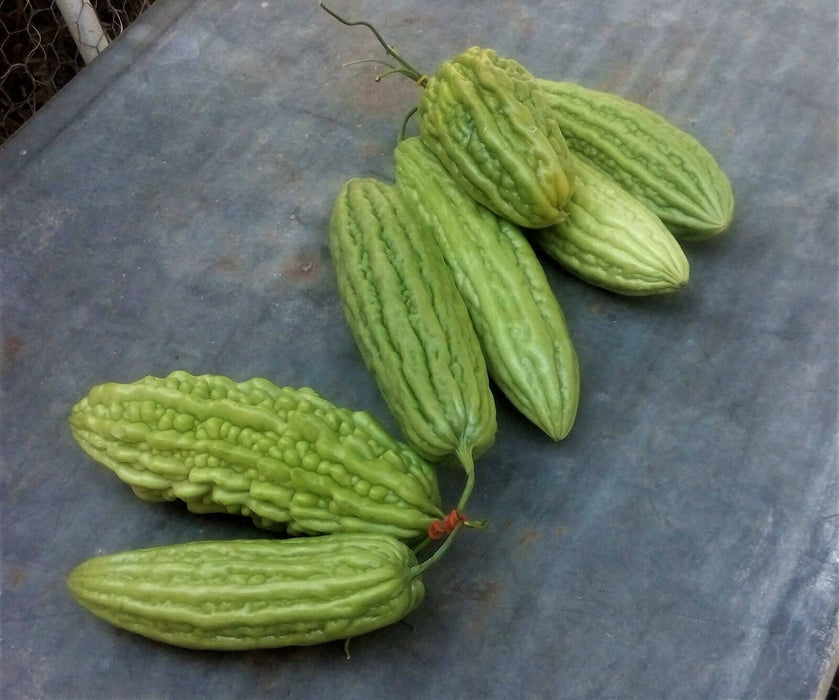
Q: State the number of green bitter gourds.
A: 7